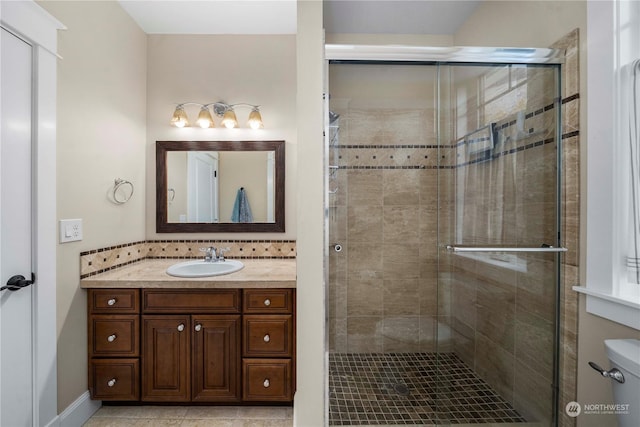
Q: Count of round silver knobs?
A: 8